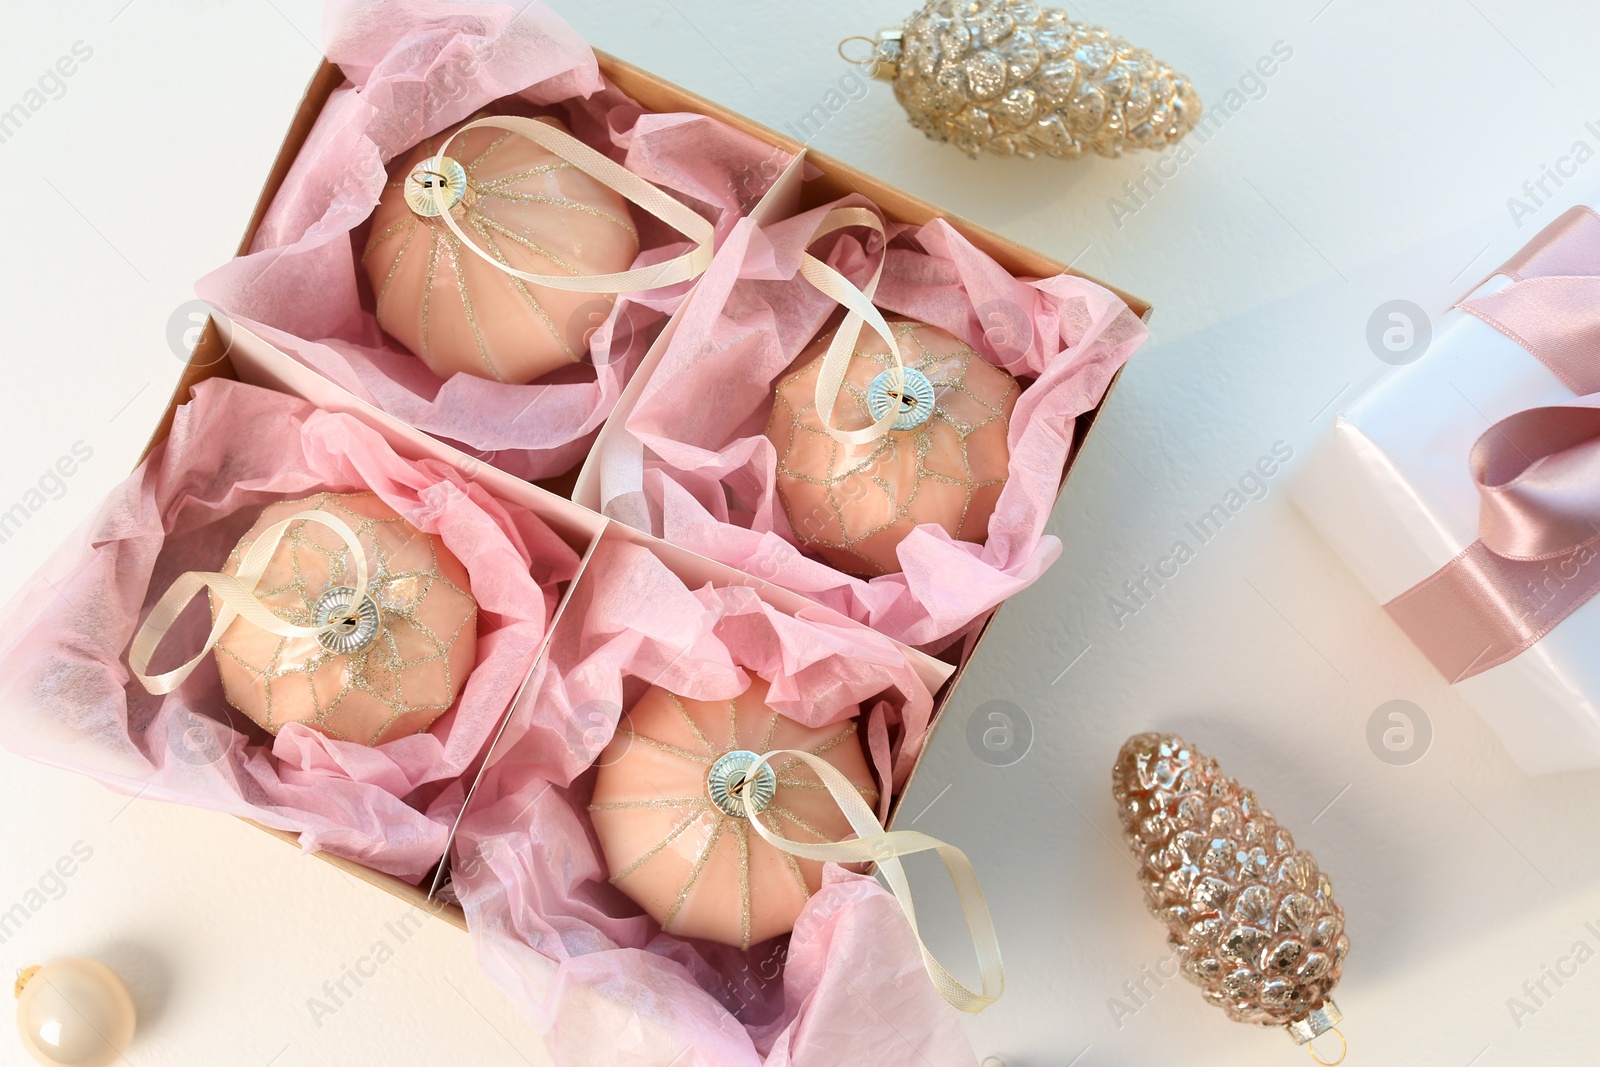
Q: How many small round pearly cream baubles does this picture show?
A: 1